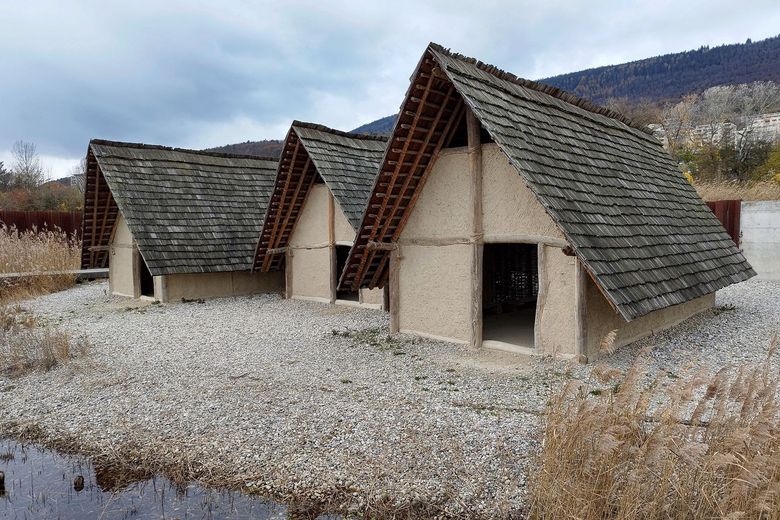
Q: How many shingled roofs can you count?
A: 3